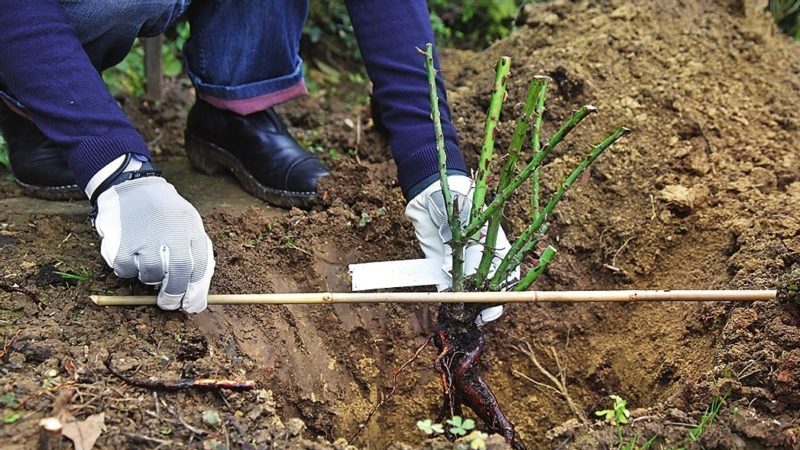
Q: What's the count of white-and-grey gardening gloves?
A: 2